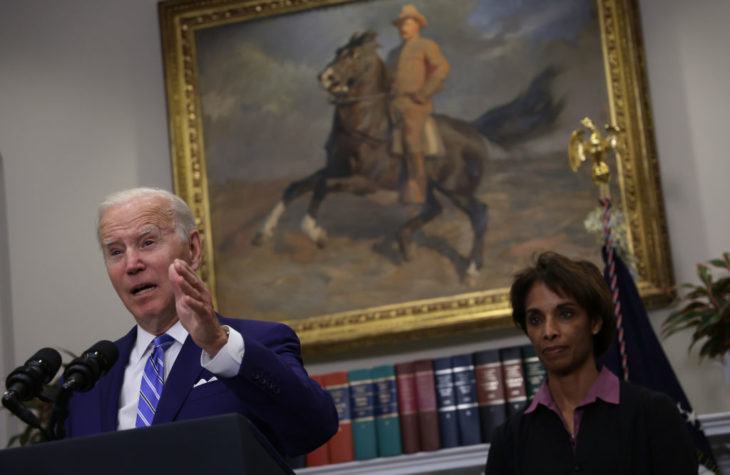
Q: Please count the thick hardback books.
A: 11